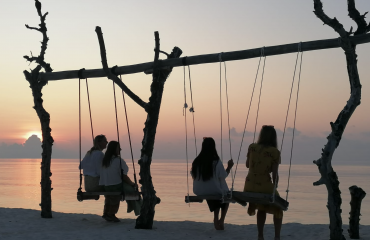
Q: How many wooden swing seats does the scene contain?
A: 3